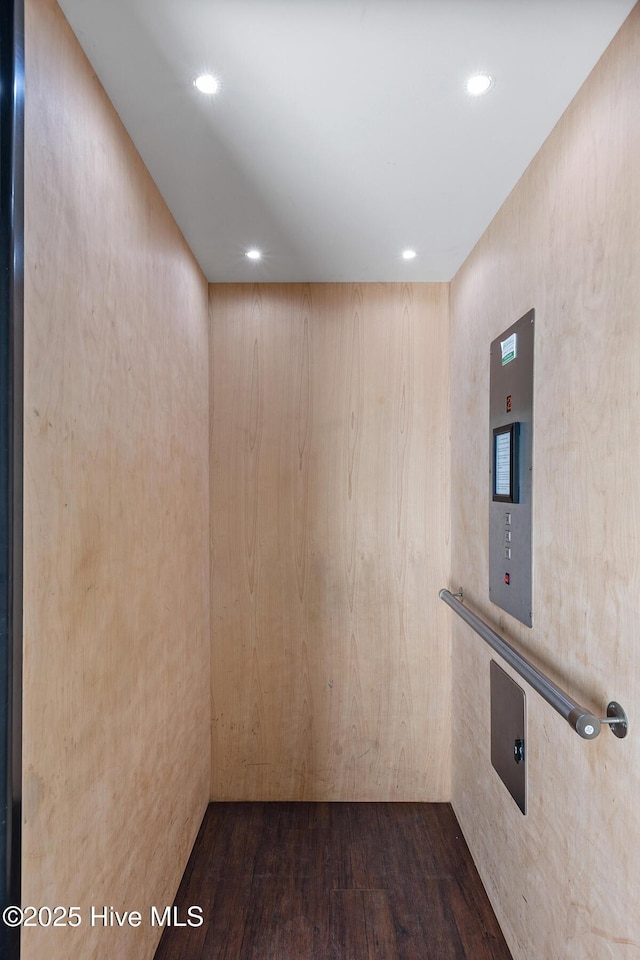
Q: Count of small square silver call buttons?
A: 3